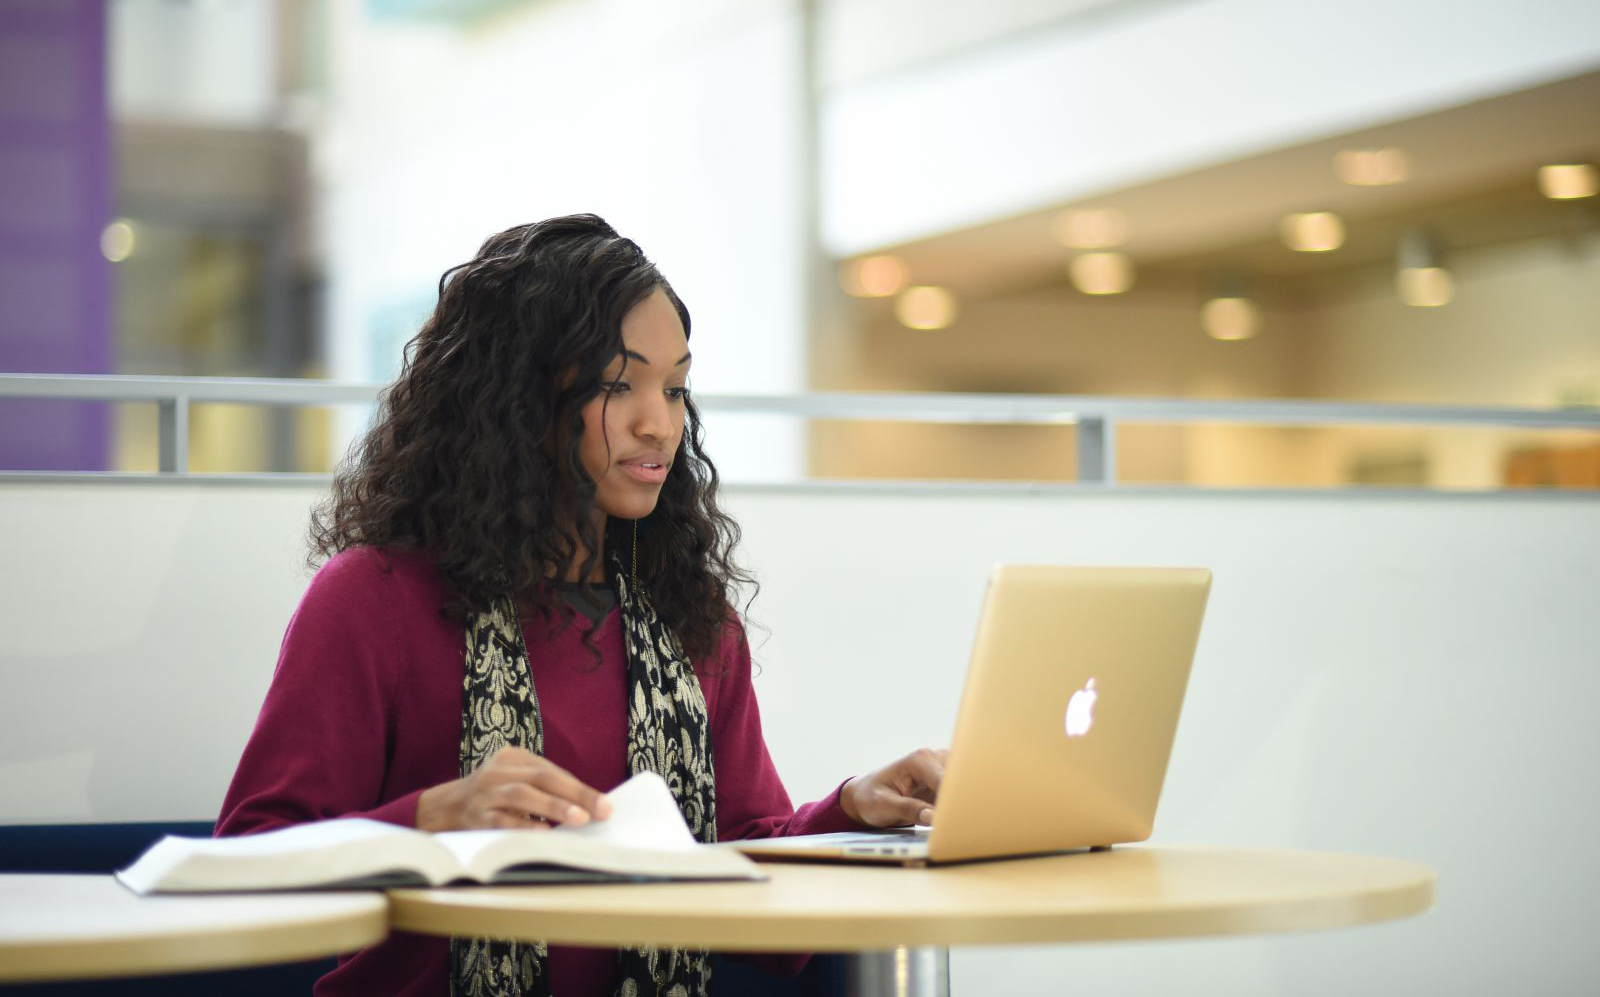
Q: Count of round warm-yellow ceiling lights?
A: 9